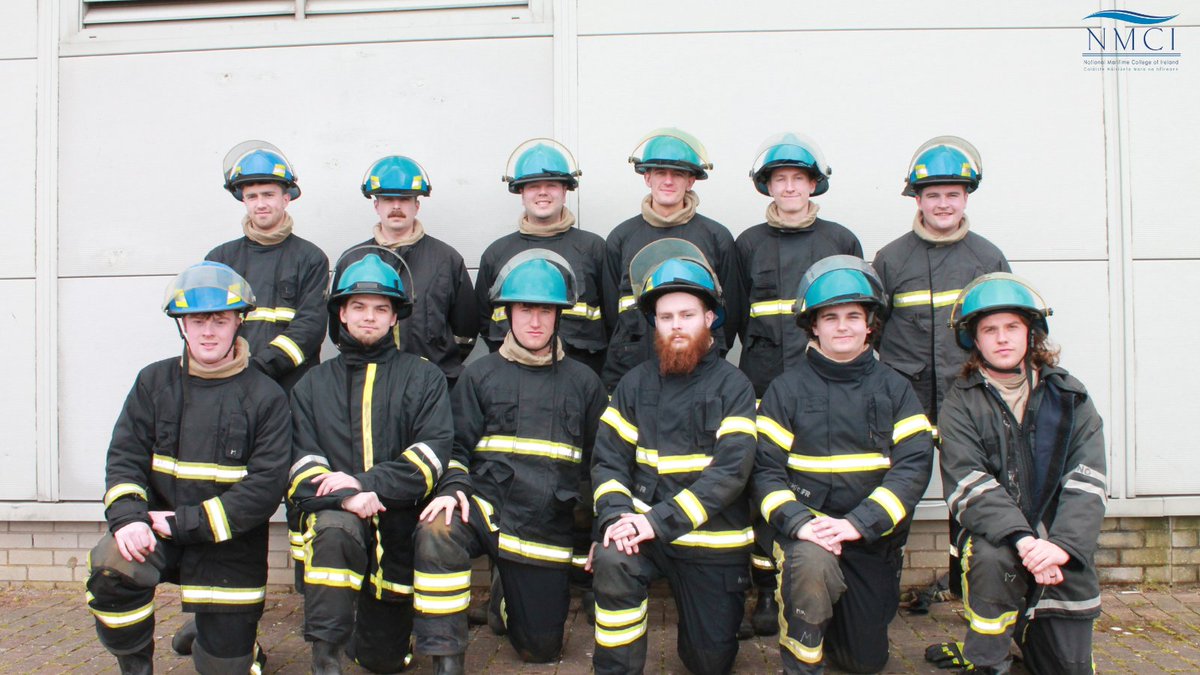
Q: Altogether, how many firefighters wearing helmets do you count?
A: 12